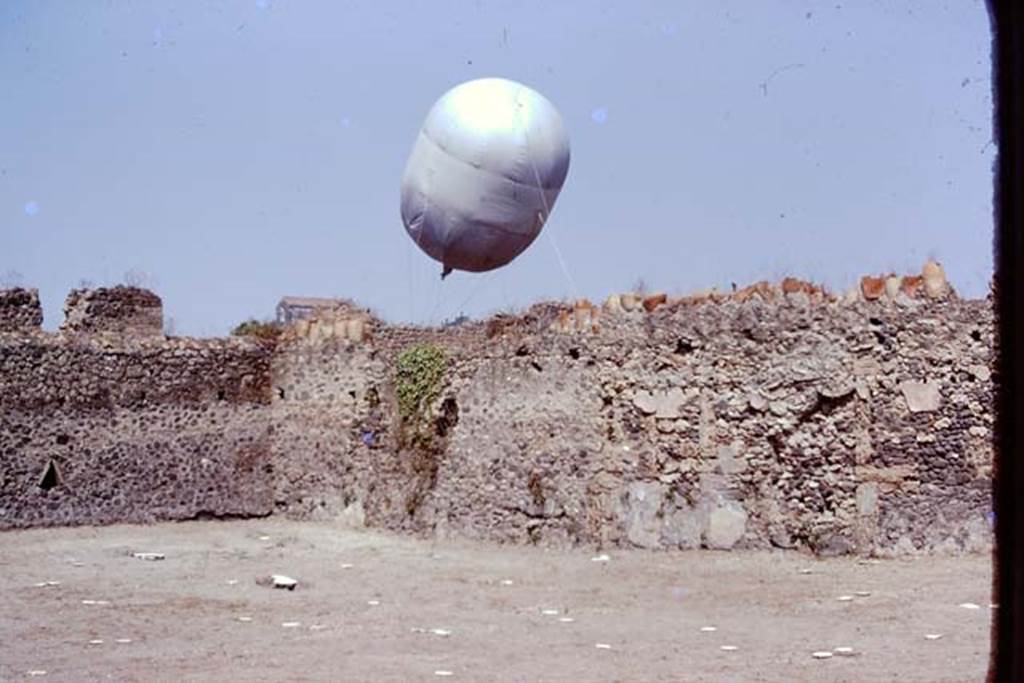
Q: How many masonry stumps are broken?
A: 2